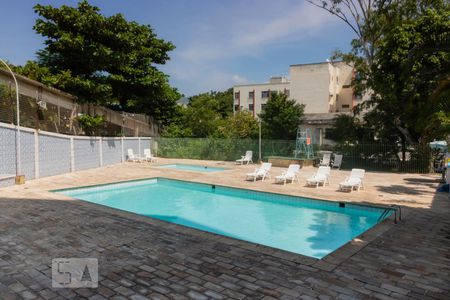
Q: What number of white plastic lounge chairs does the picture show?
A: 9